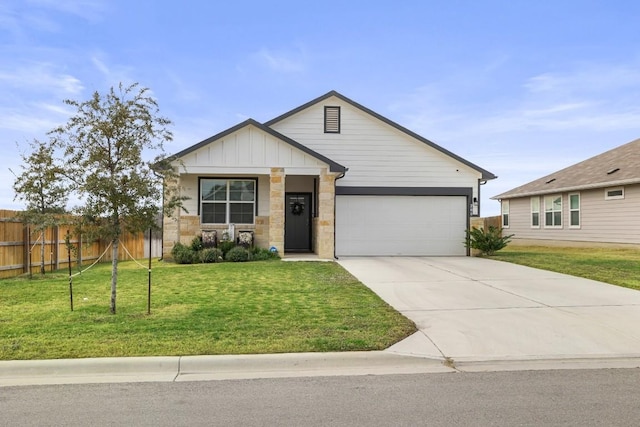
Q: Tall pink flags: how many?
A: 0